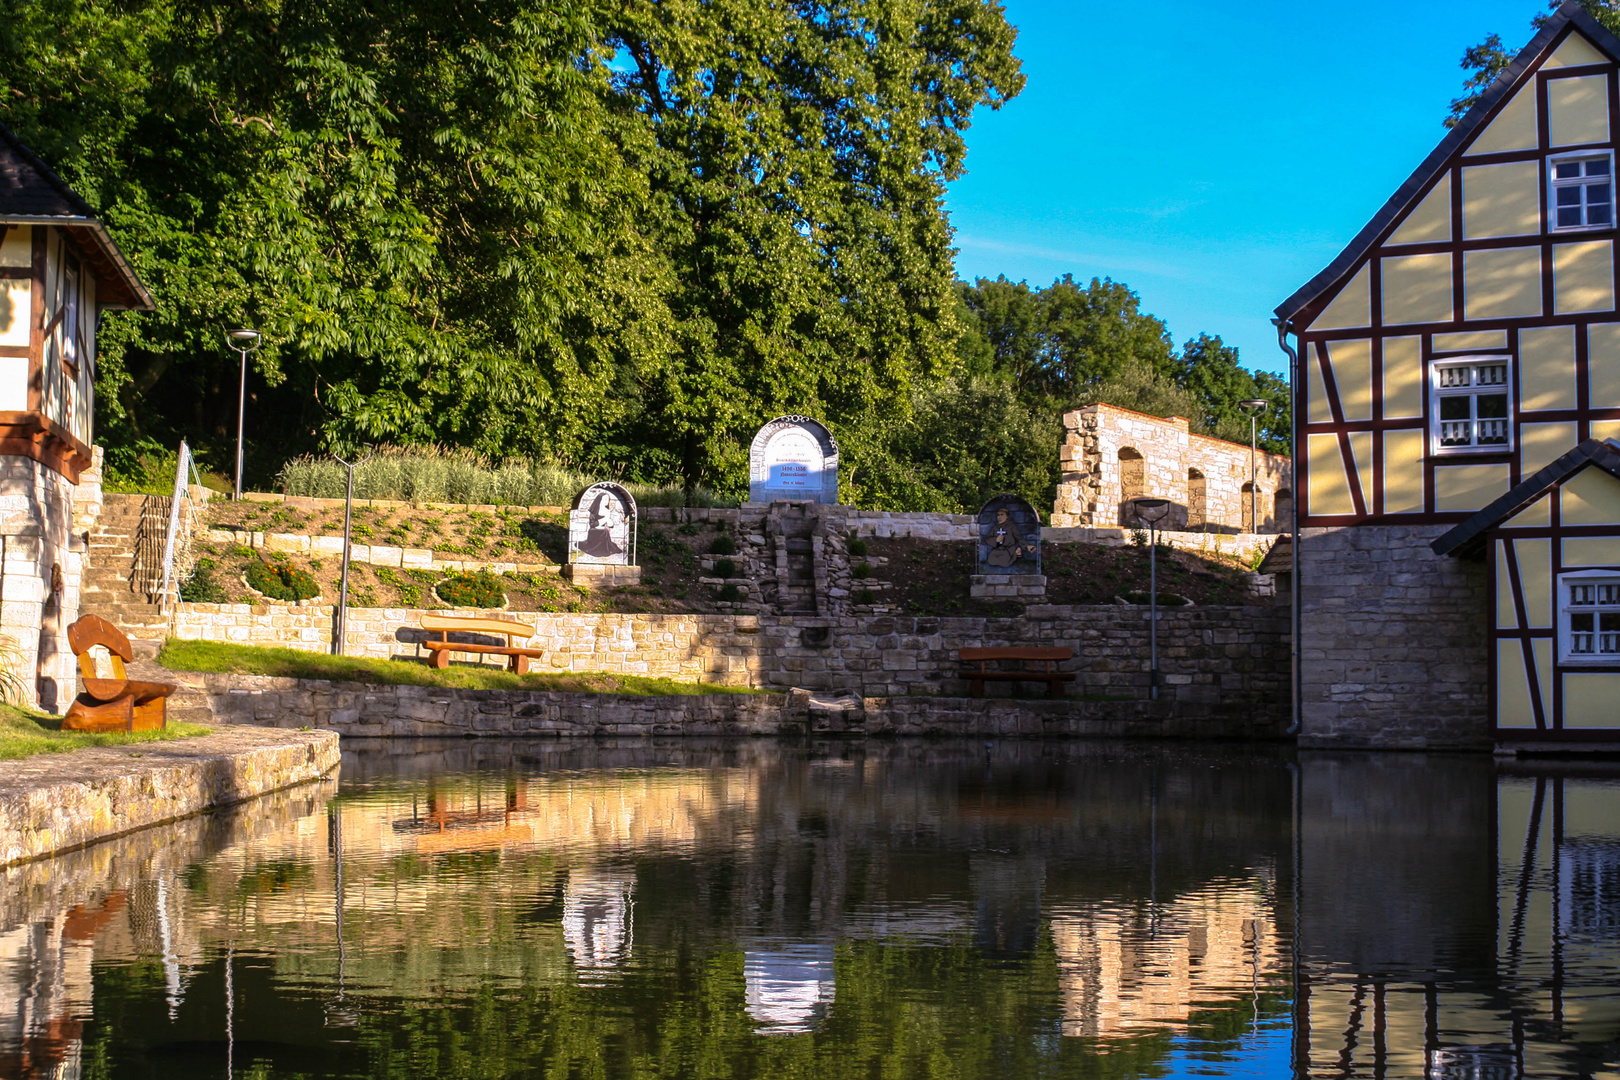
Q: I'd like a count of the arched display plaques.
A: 3